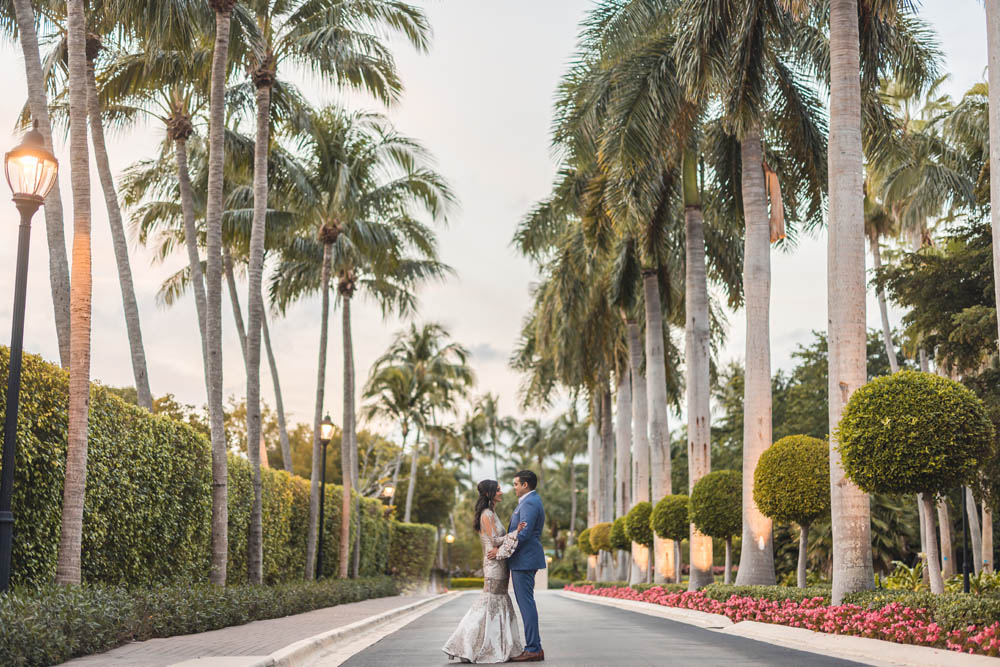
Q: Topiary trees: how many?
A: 8